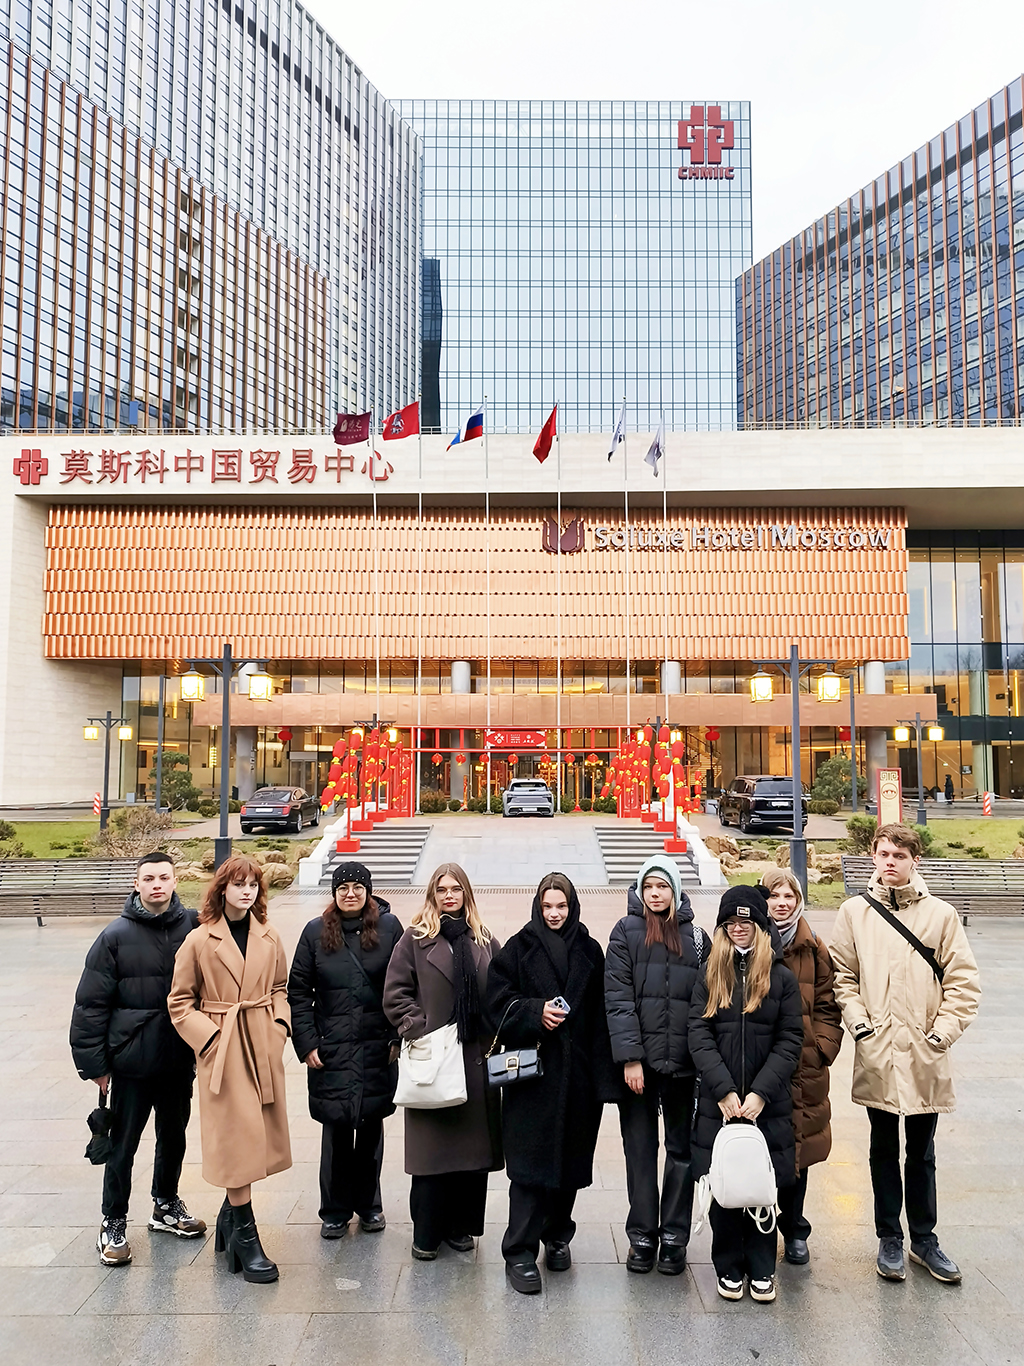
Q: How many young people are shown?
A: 9